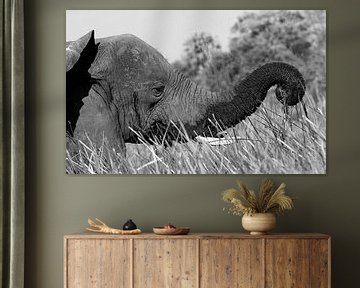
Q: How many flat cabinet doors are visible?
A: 4